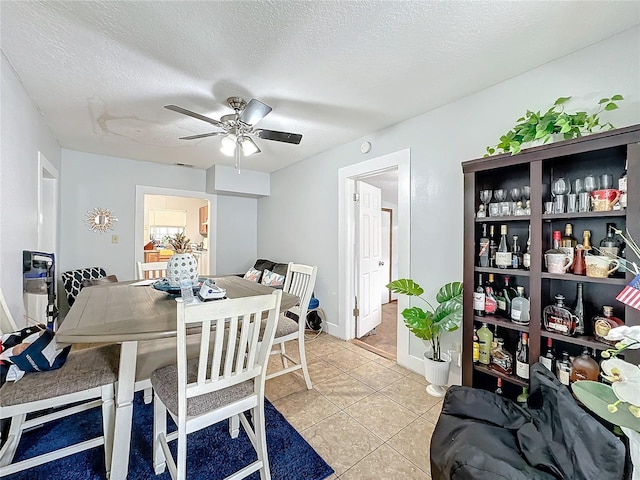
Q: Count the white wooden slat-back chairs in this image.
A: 4